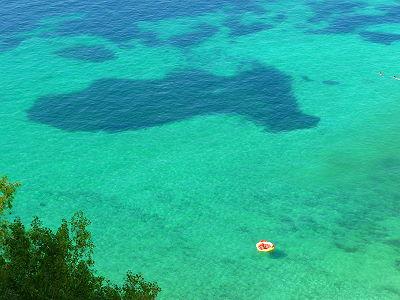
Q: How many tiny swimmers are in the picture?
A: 2